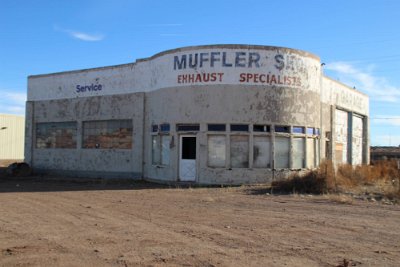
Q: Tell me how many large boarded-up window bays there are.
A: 2